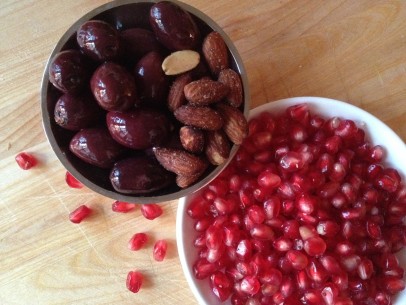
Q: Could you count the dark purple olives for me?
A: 11